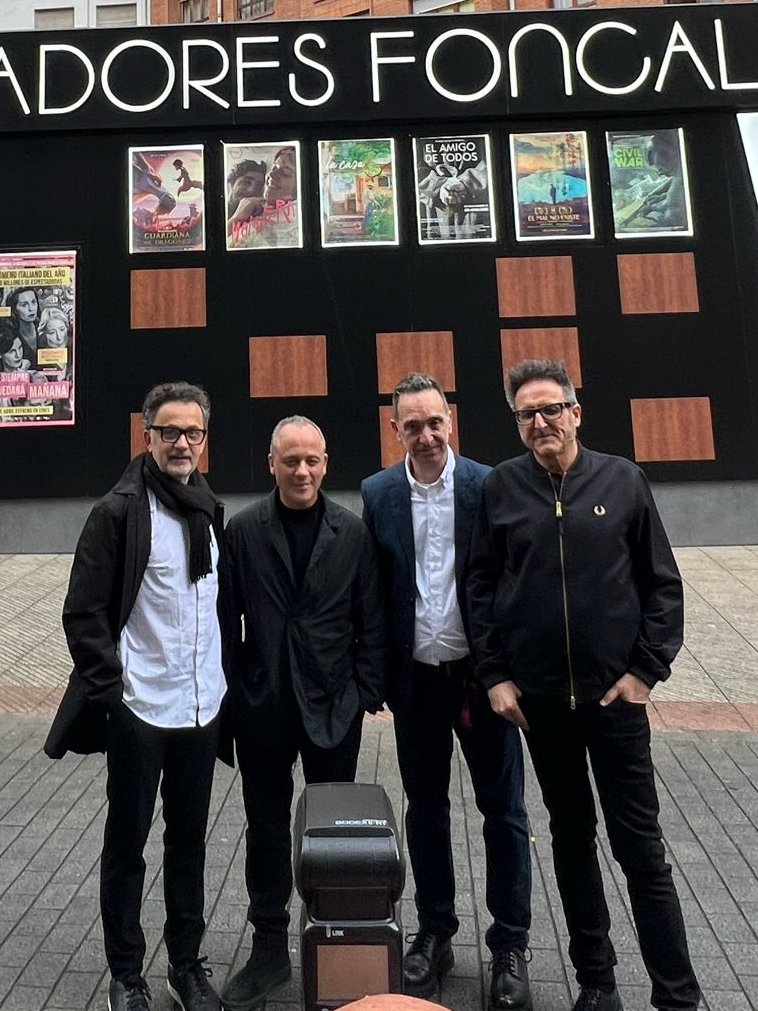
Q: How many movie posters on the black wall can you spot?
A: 7